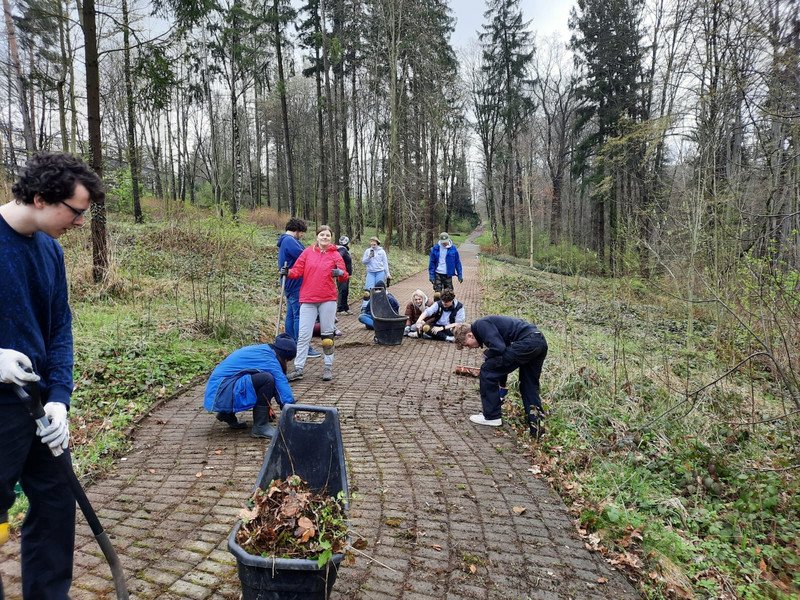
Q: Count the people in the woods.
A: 11